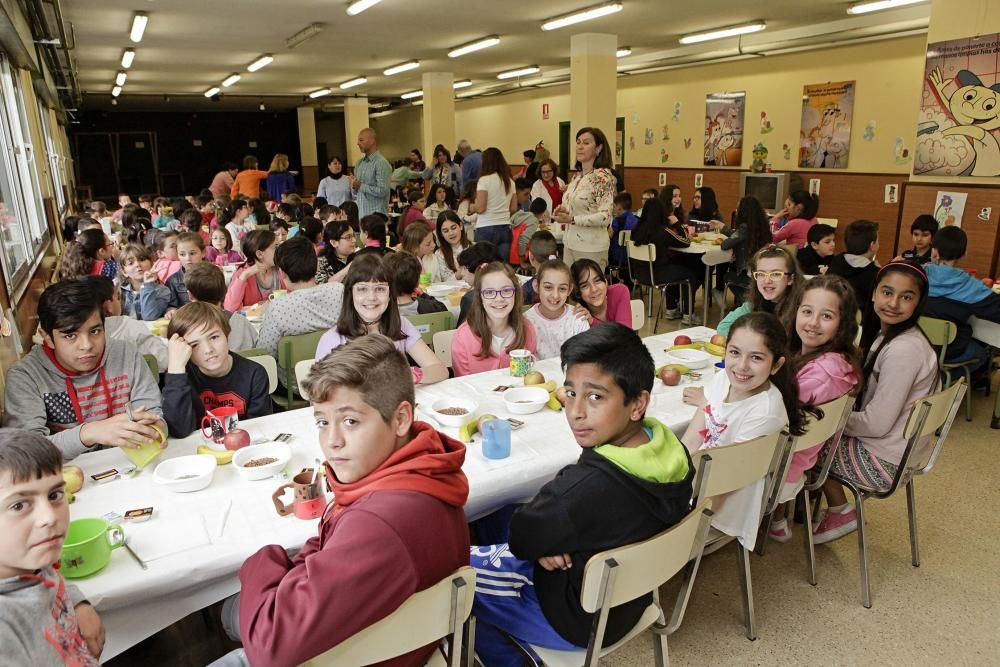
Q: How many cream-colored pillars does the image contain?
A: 4